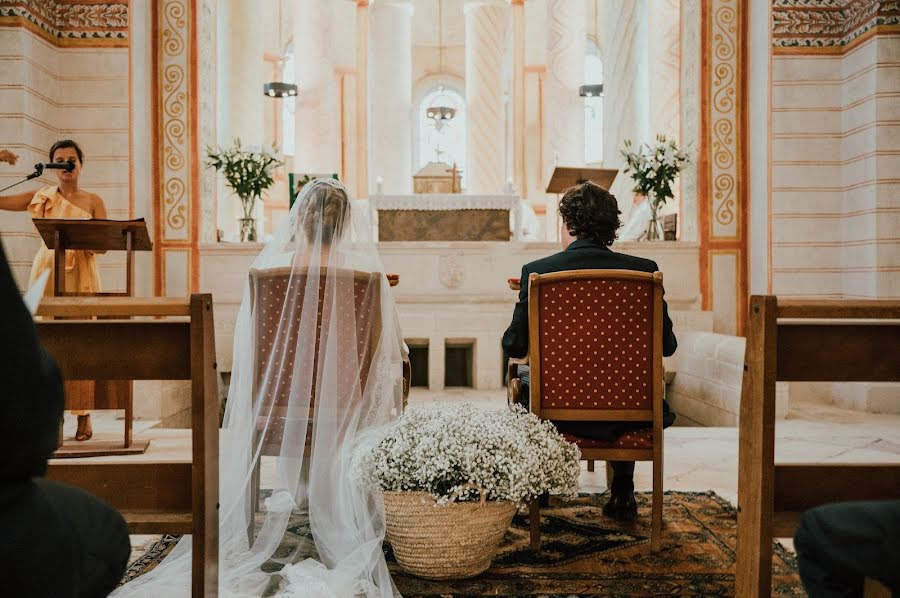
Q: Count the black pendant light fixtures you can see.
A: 3